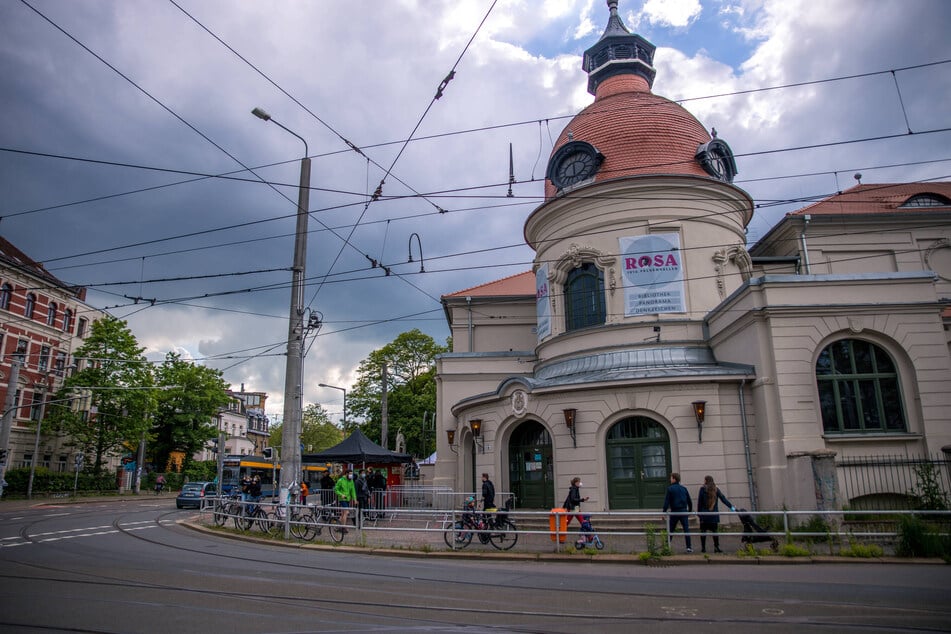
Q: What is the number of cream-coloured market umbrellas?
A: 0